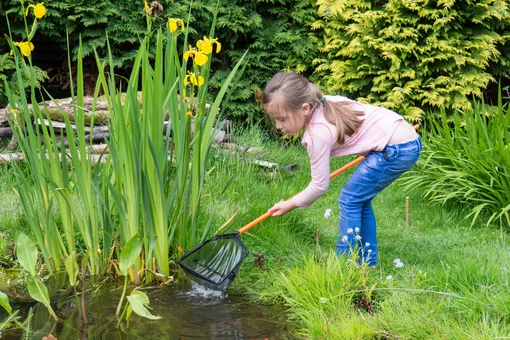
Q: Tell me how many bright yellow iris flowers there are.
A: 6